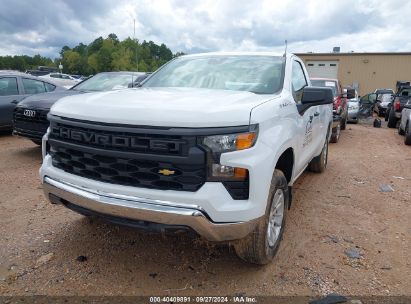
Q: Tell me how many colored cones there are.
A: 0